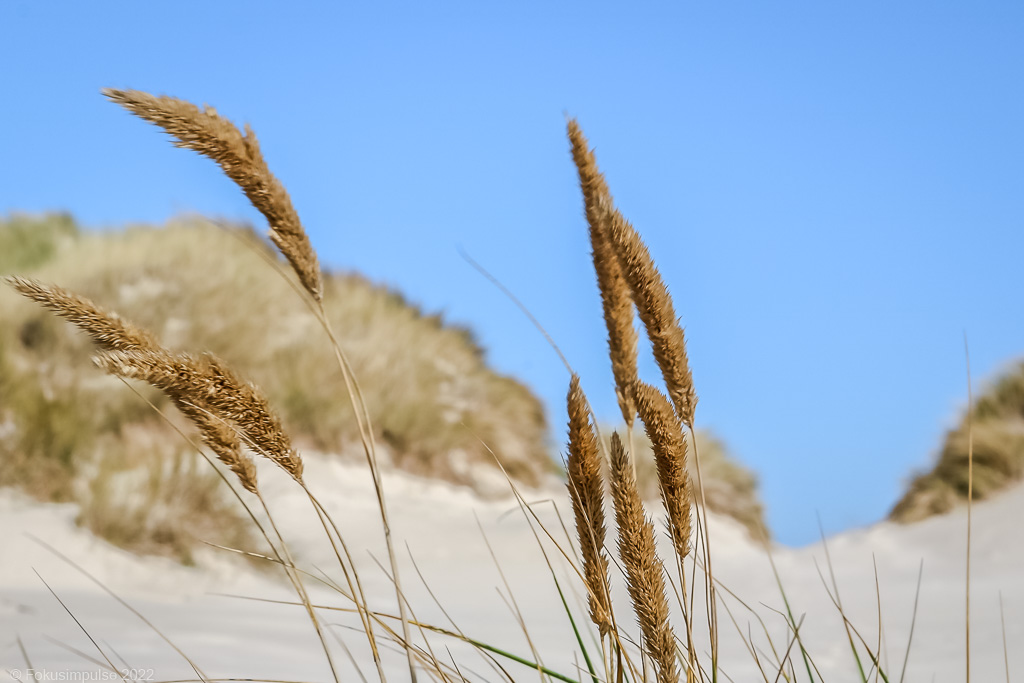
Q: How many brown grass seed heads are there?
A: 8